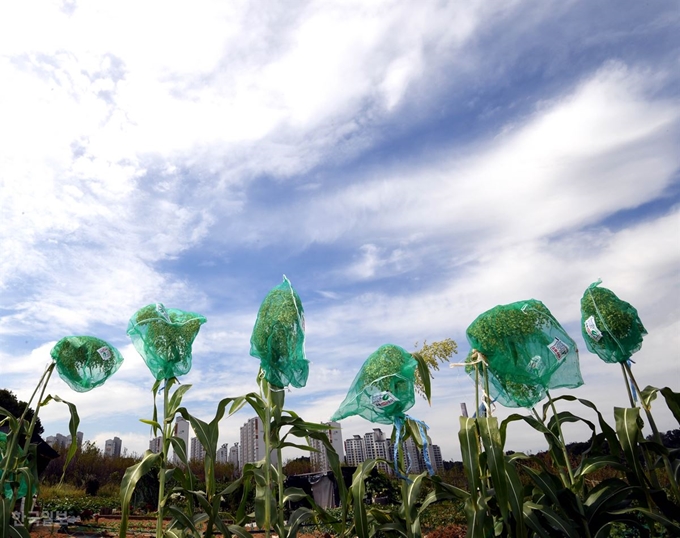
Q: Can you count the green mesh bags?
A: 6